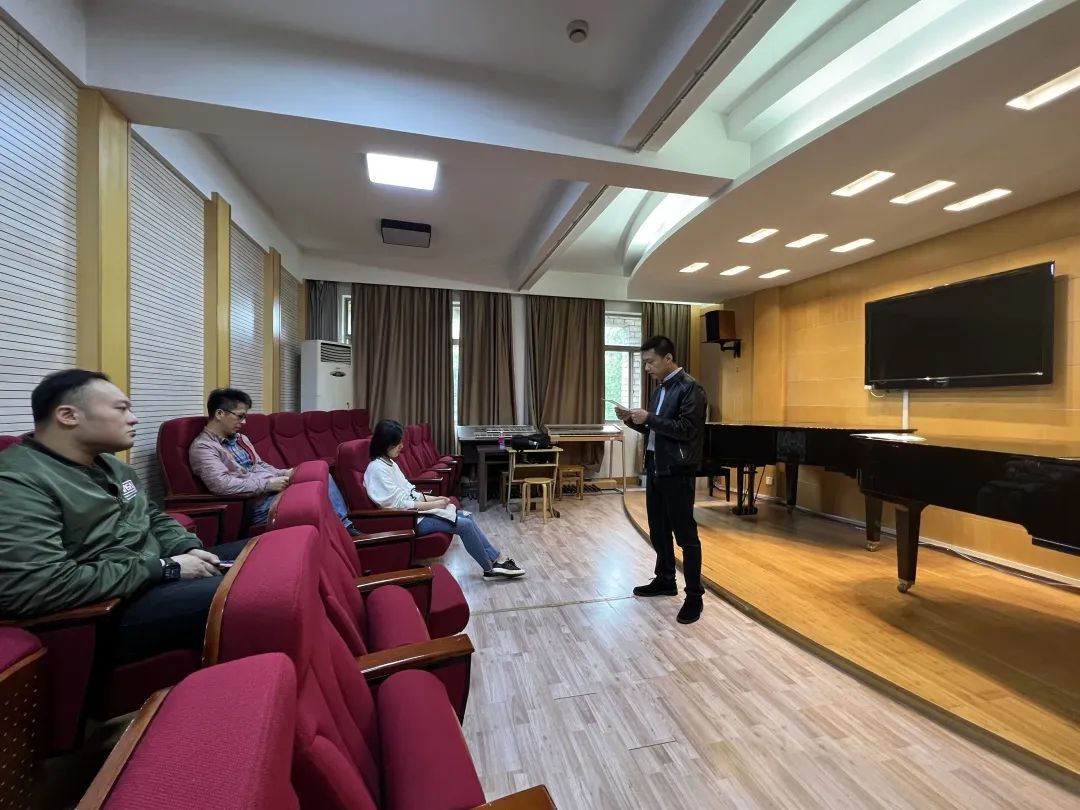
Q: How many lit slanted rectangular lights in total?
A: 10